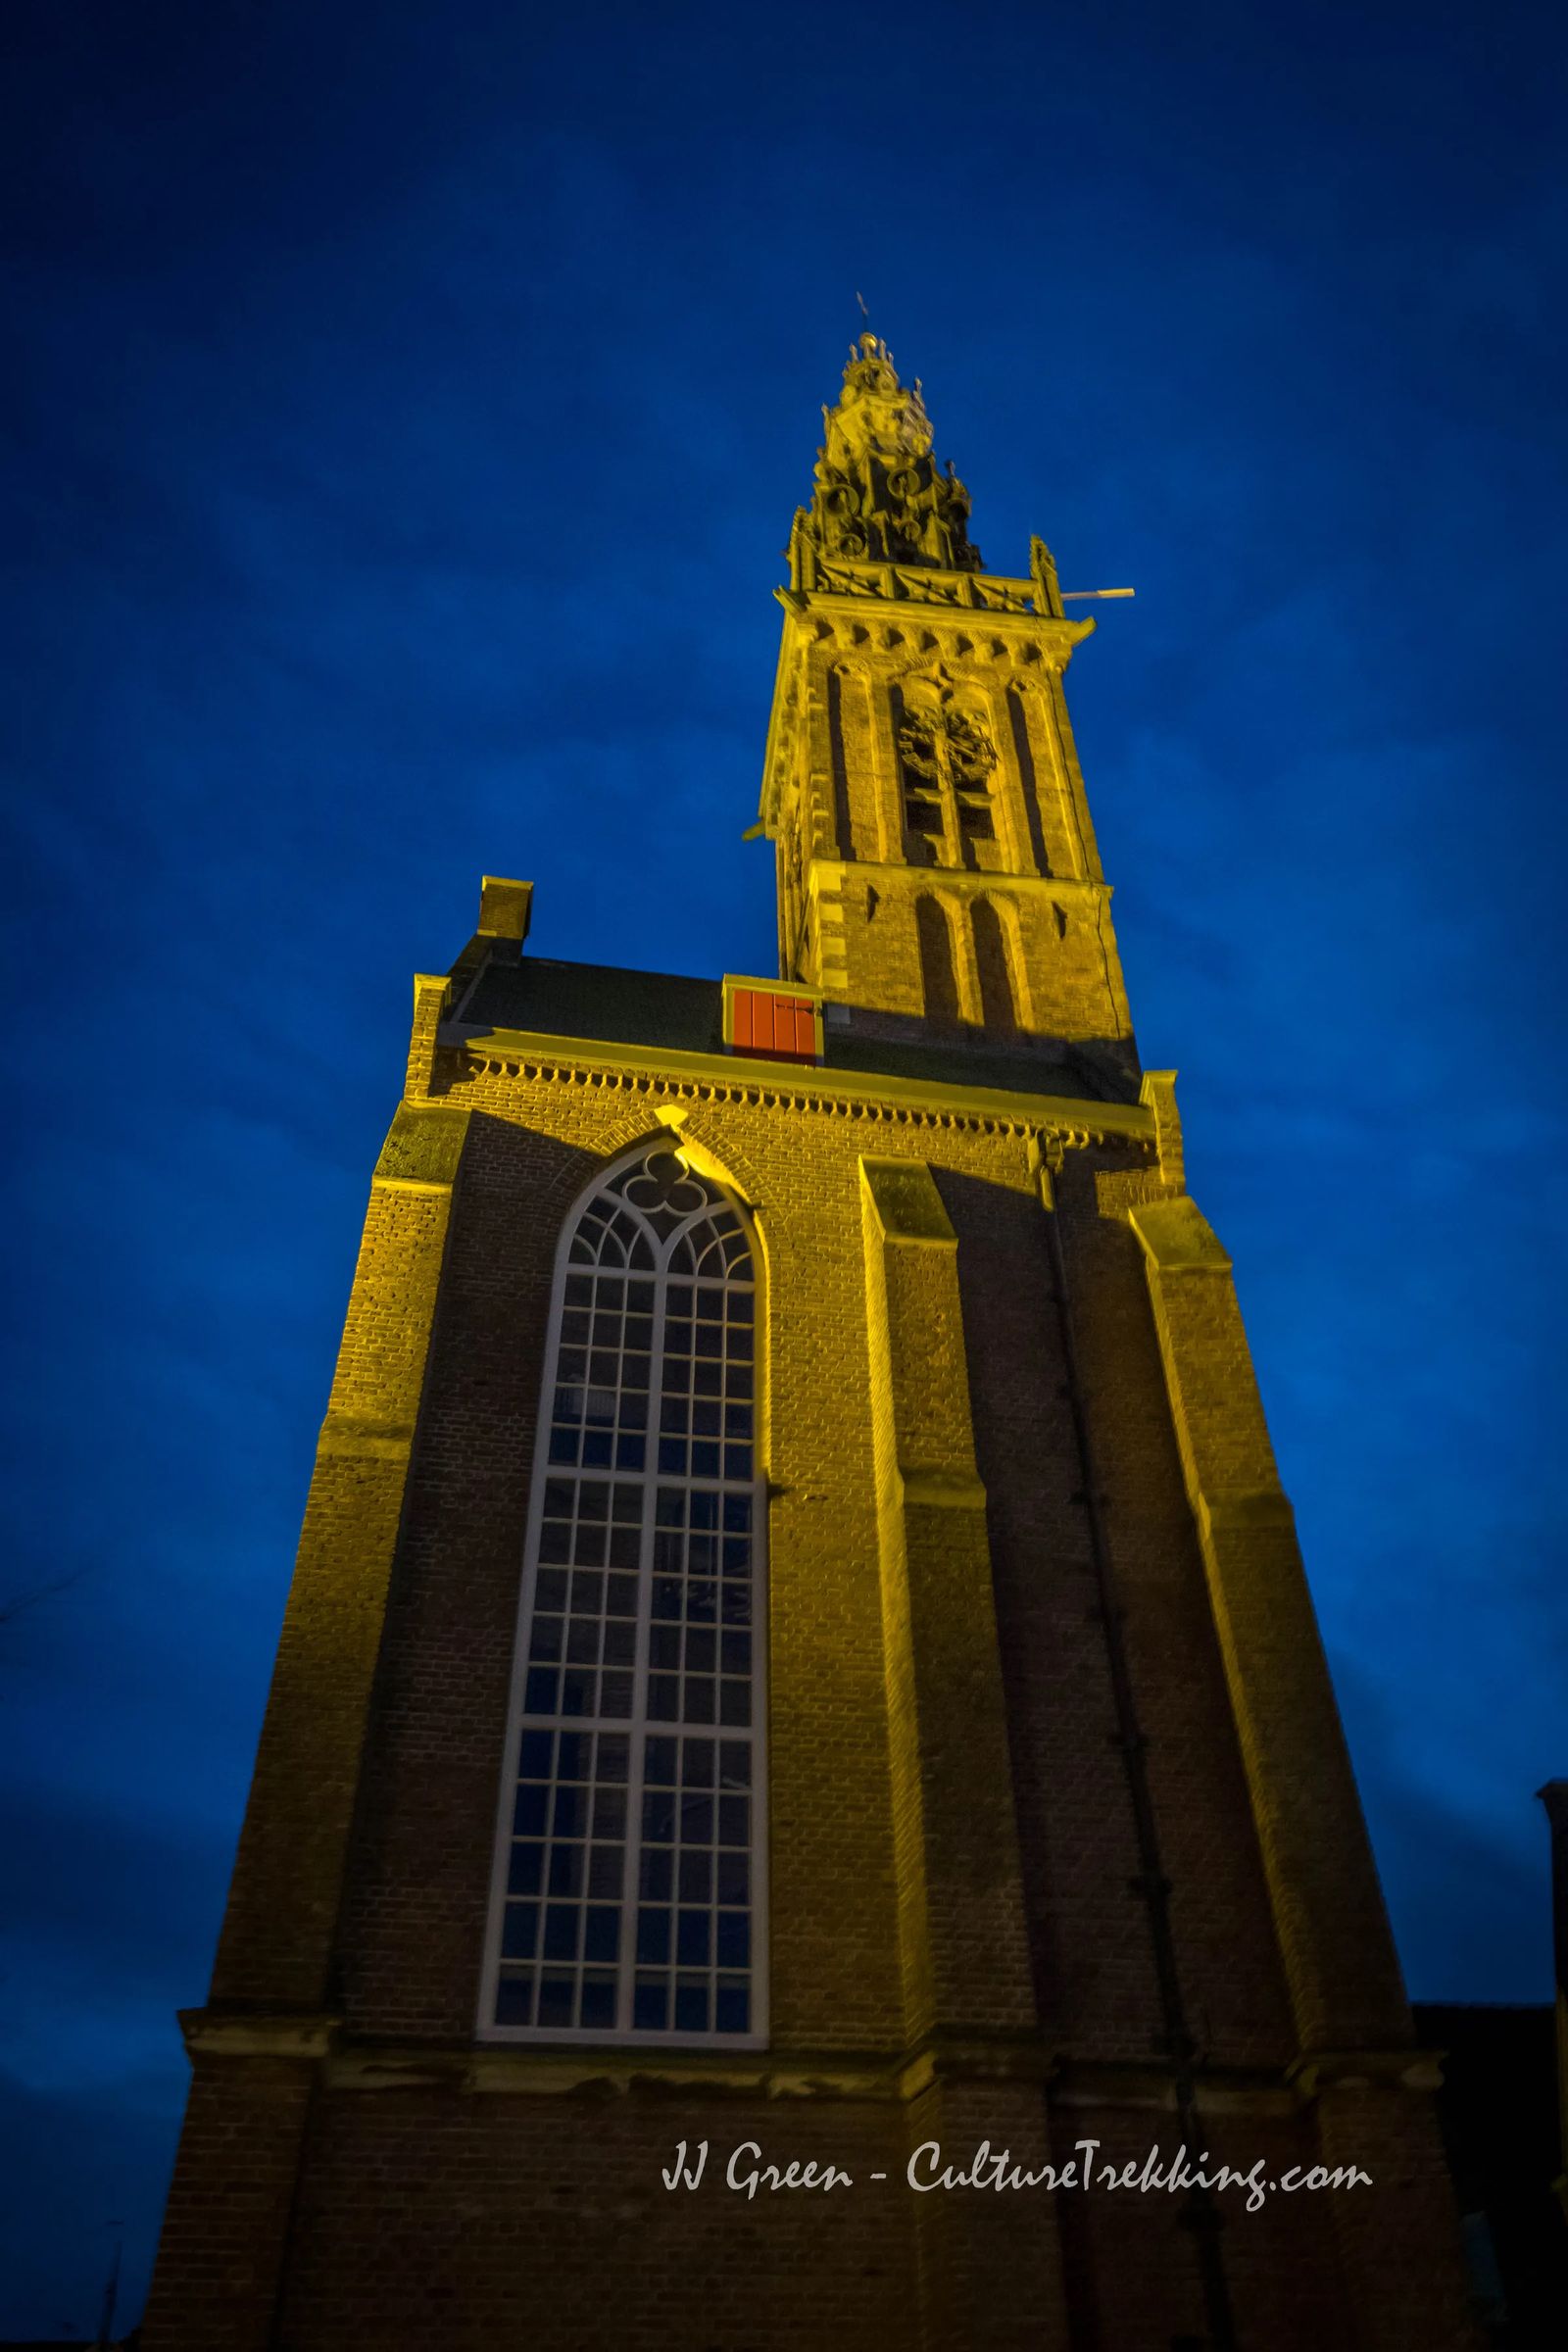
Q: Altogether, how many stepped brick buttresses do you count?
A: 3